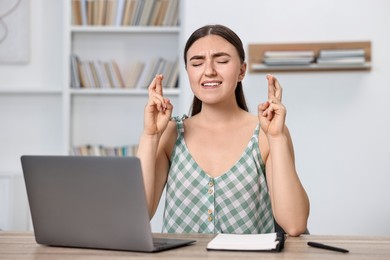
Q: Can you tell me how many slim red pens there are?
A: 0